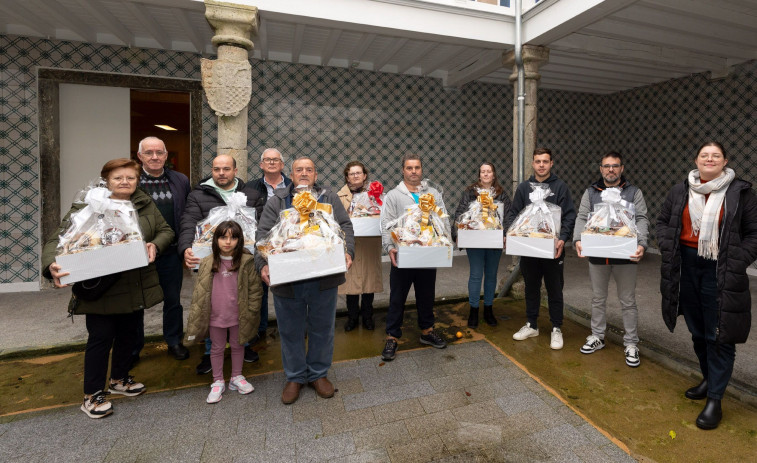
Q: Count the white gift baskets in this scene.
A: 8